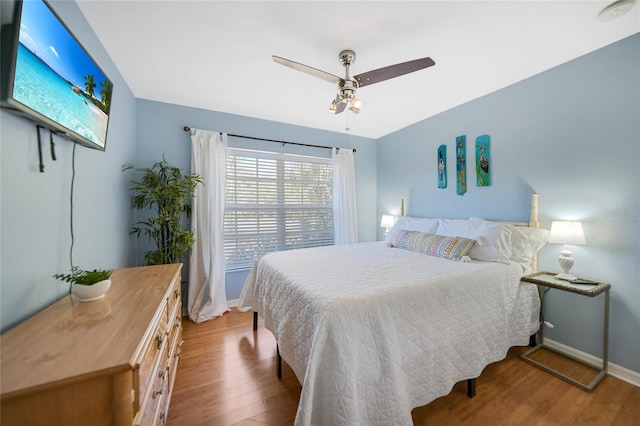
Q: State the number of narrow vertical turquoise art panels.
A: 3